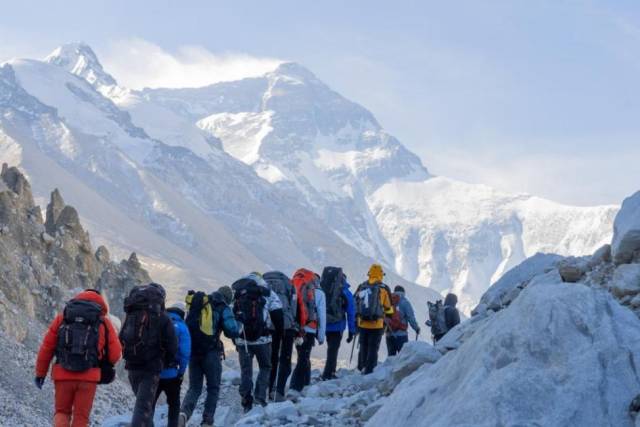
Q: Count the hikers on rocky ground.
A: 11